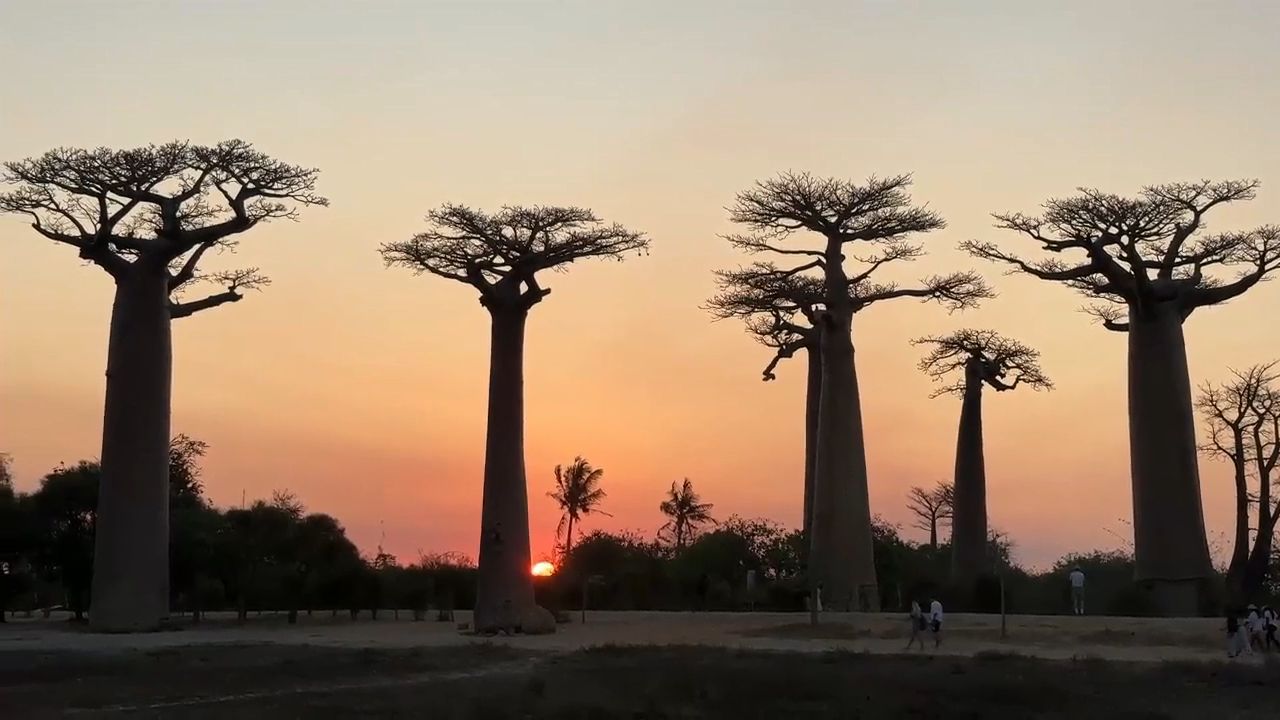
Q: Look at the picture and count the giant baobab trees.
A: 6